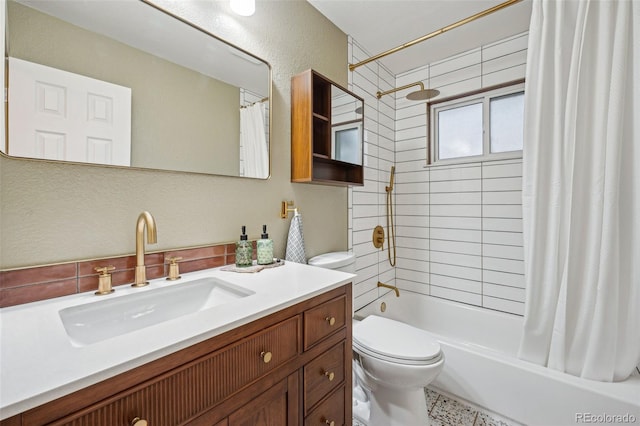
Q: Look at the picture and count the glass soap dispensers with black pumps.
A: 2